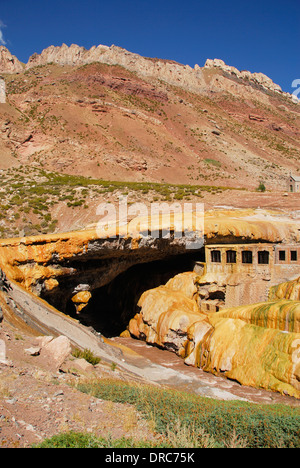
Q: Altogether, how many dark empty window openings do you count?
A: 6